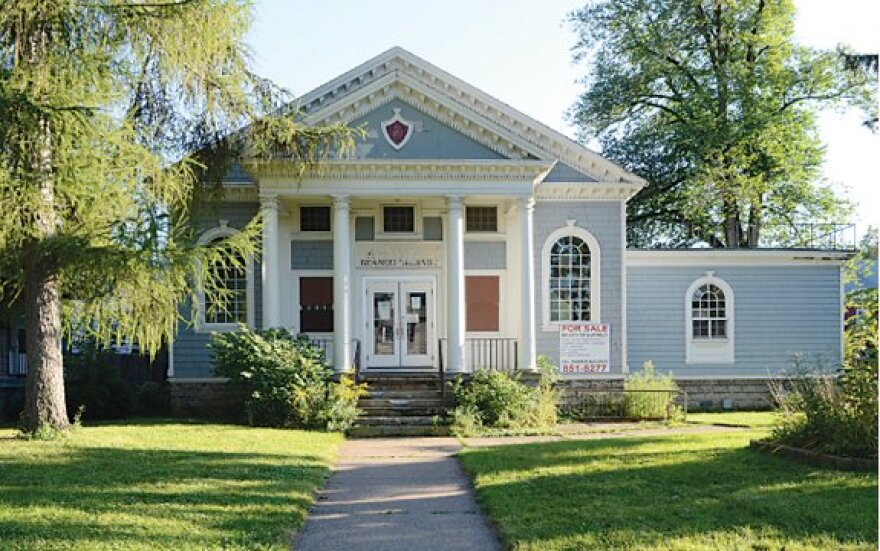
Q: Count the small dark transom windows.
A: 3